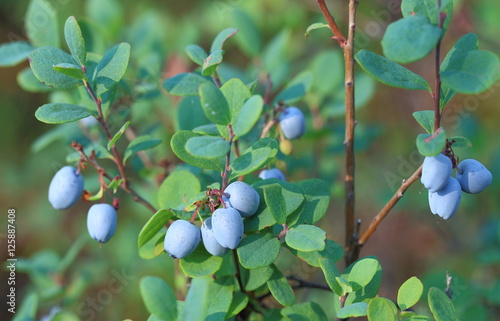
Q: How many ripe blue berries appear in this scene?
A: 11